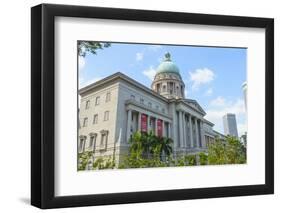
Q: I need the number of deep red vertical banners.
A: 2